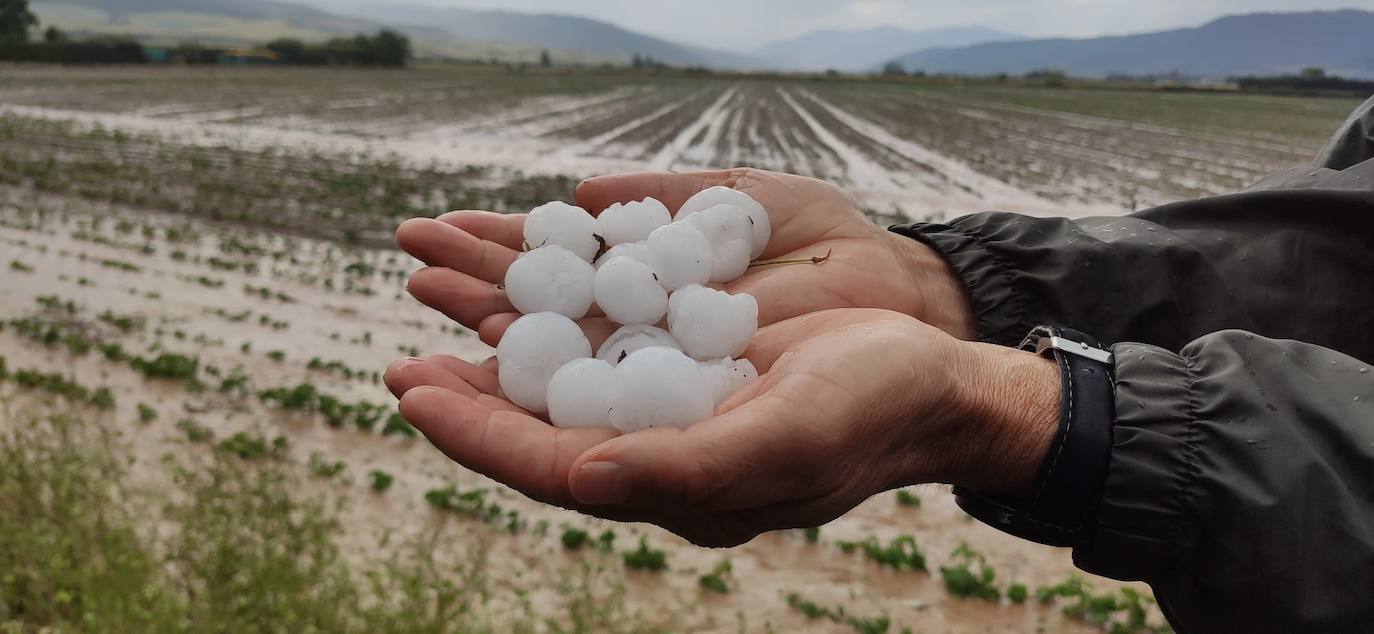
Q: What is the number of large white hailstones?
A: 14